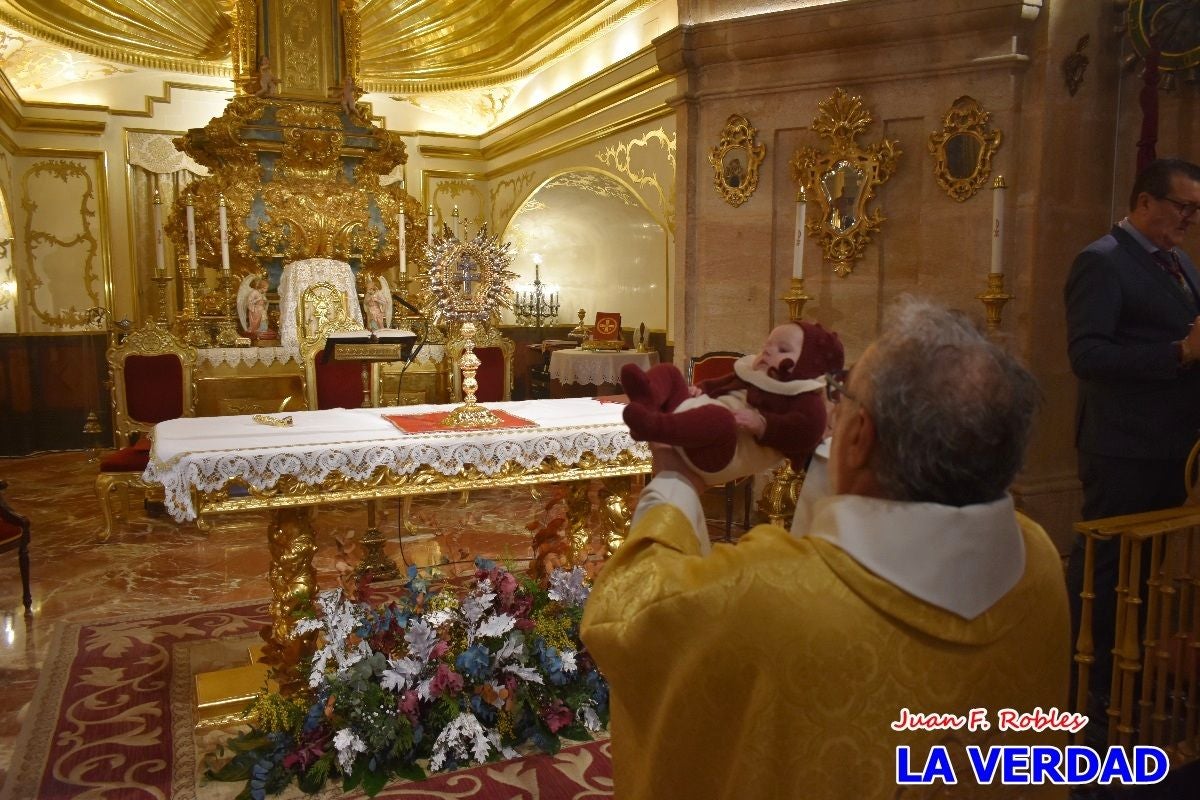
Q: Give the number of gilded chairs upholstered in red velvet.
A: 3